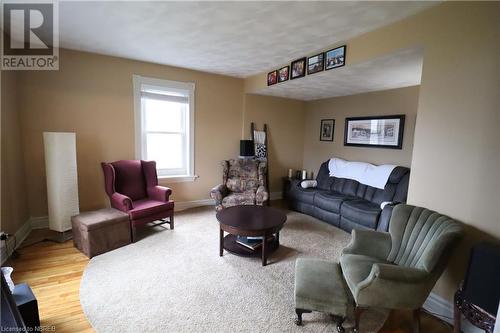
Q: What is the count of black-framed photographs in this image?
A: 7